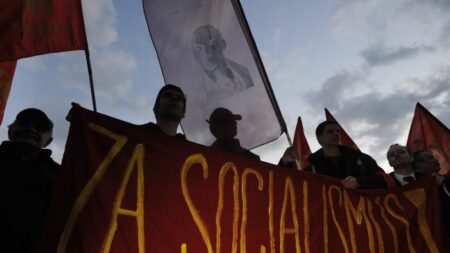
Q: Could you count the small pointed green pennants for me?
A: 0